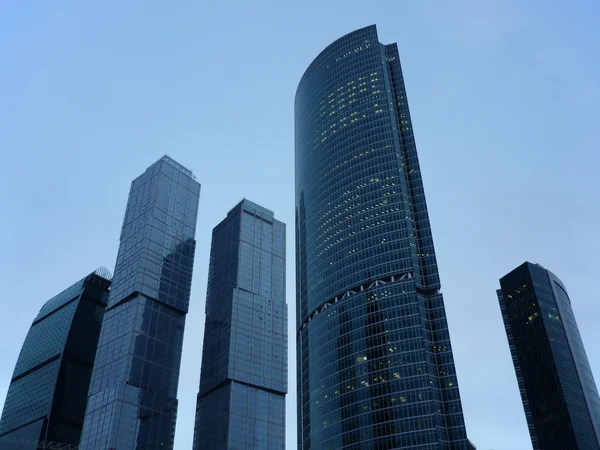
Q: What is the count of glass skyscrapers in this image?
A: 5